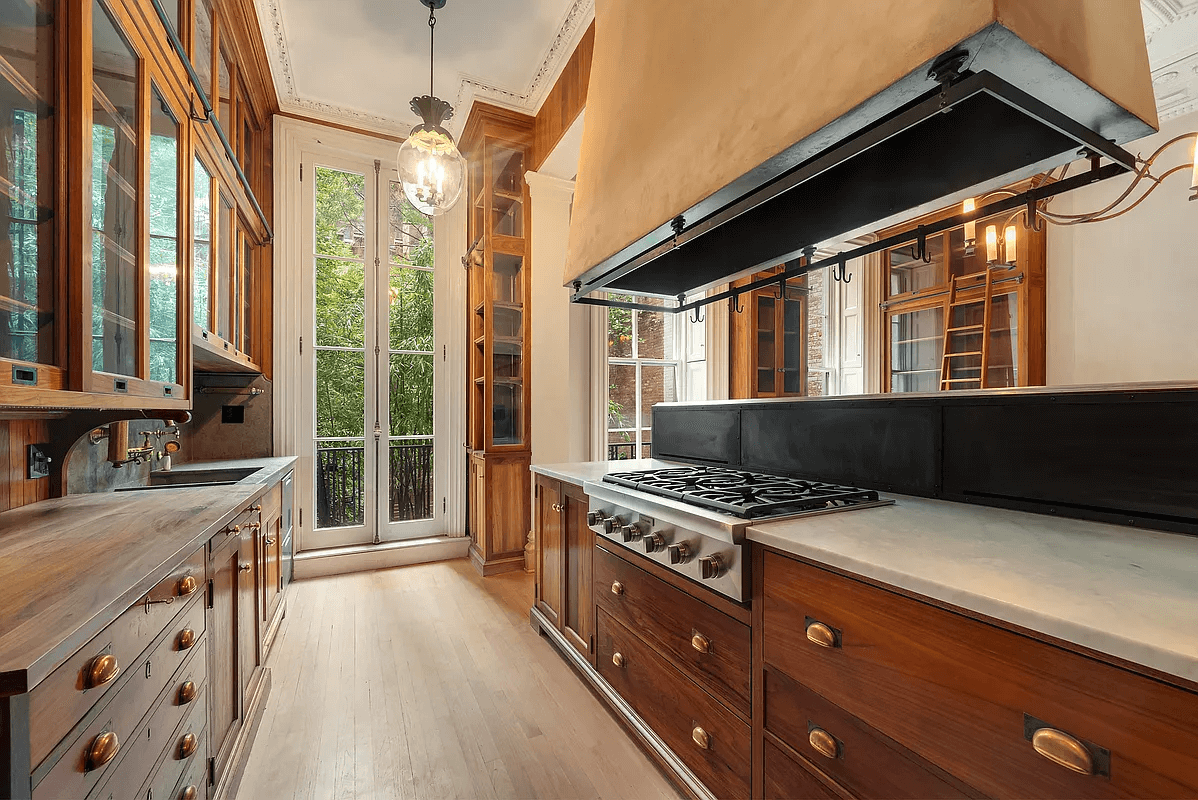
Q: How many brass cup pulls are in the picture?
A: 14